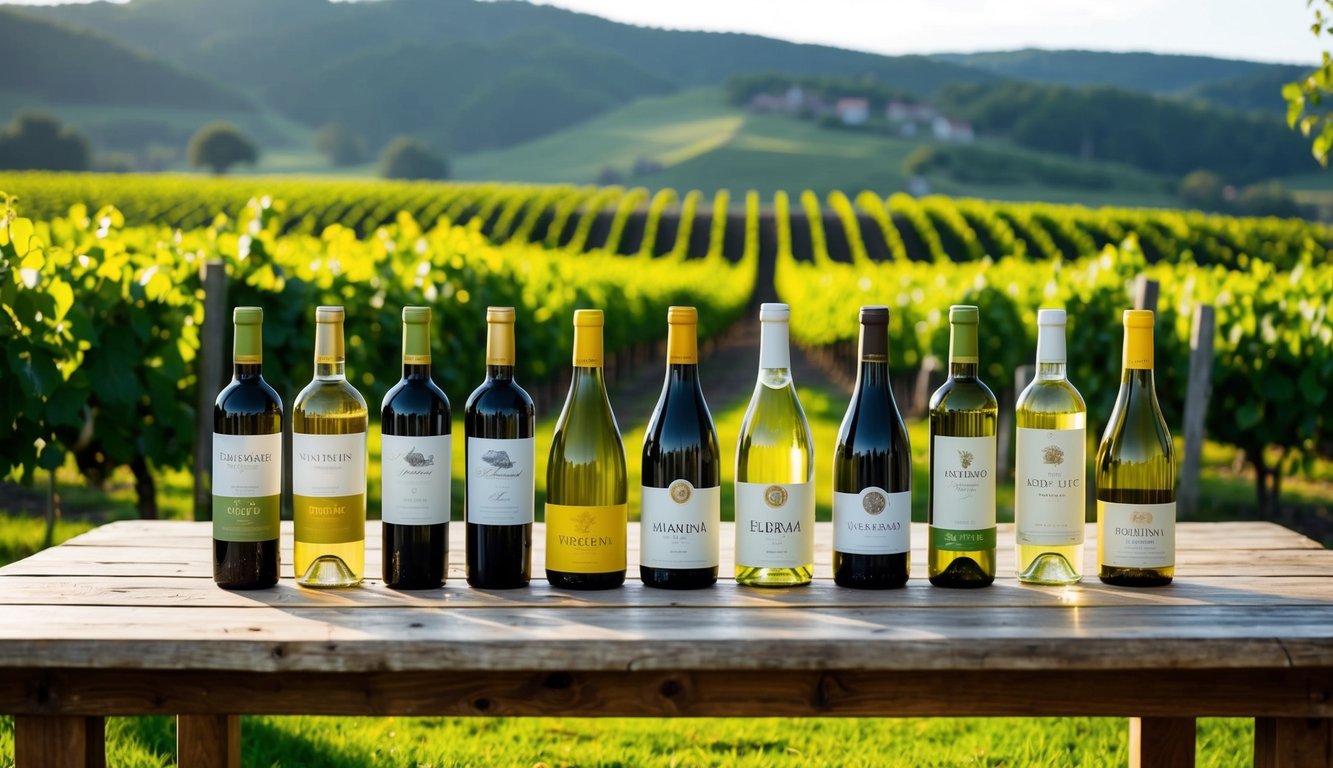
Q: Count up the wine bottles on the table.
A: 11